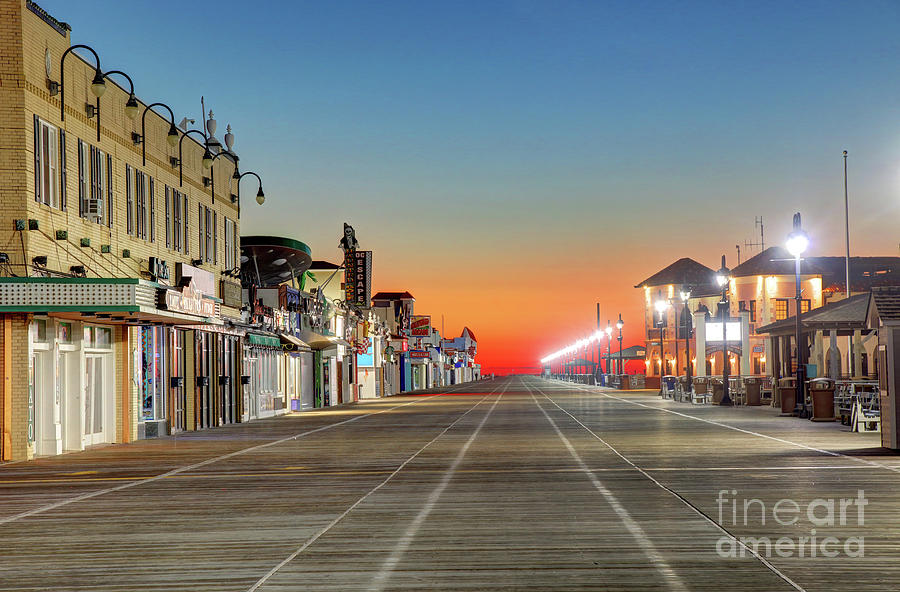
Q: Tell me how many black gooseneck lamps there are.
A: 6